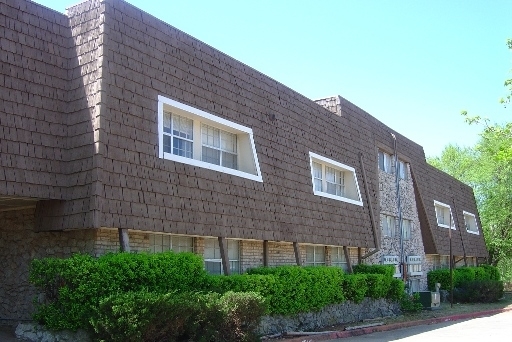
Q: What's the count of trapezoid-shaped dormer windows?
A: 4